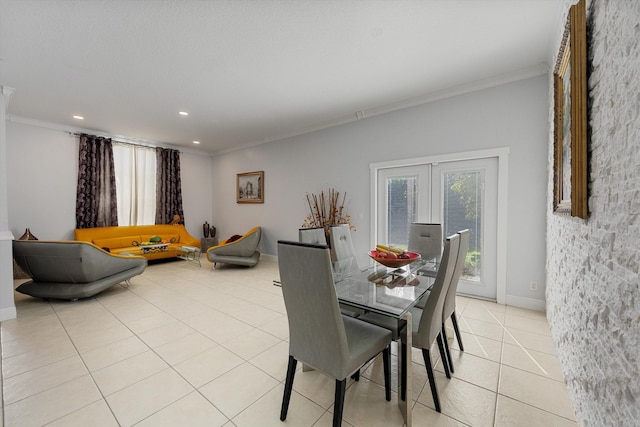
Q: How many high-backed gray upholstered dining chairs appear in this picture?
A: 6